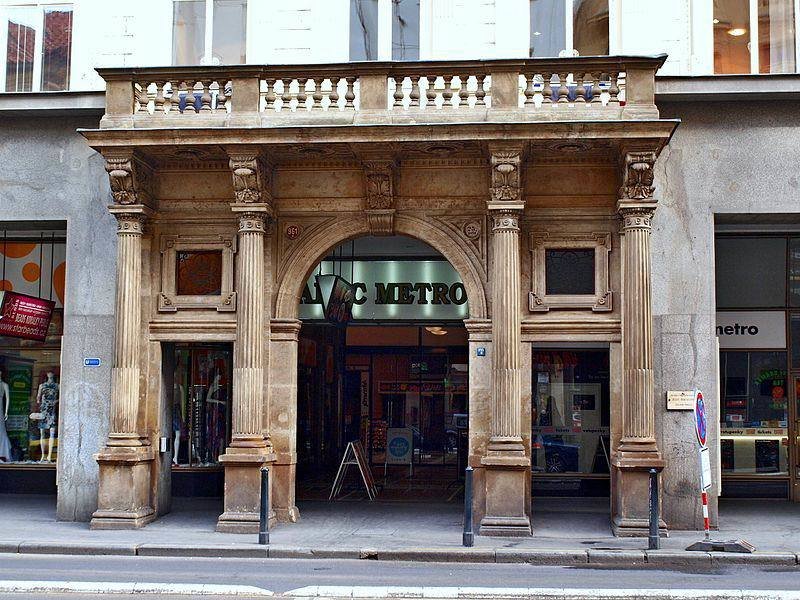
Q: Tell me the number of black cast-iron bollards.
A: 3